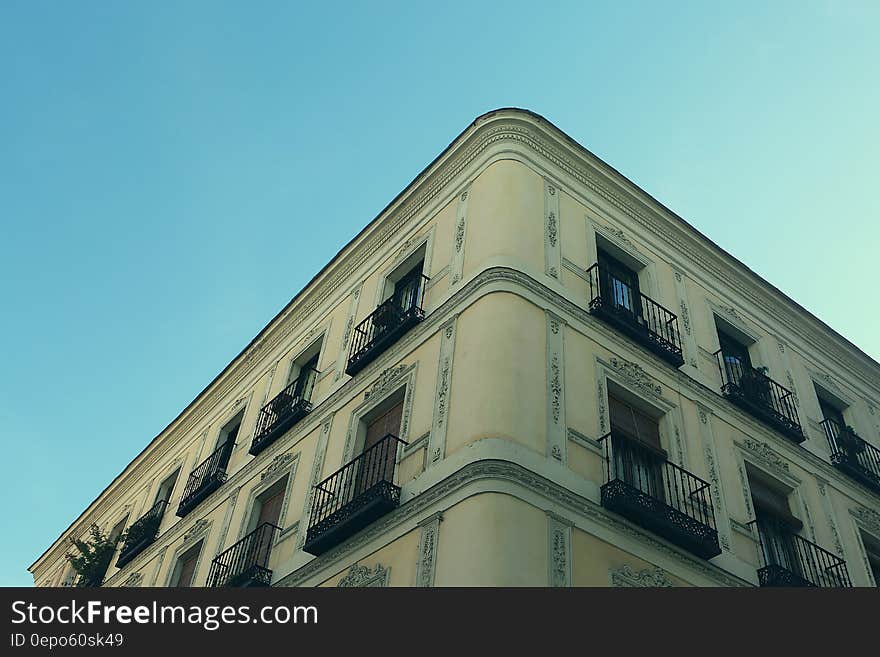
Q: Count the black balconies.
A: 12